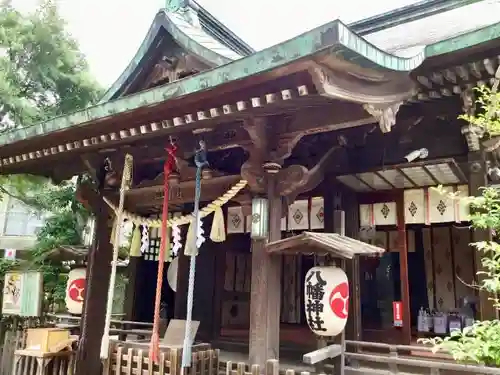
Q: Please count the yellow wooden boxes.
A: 1